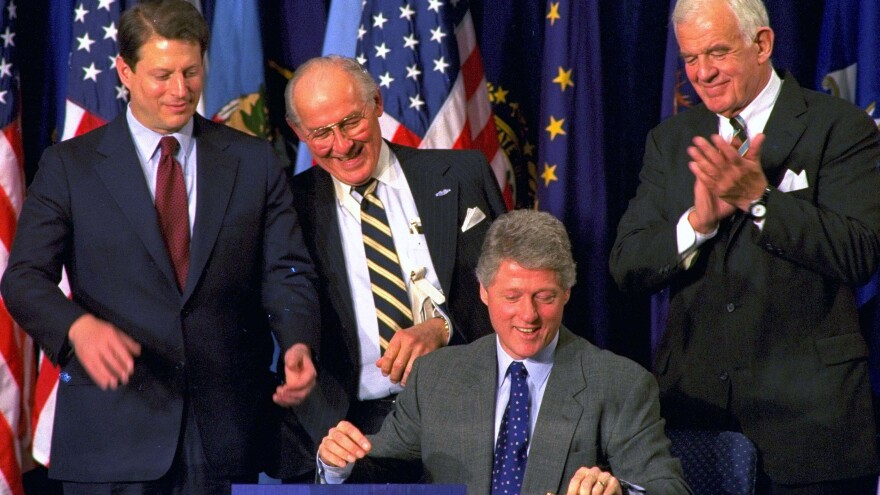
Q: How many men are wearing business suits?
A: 4